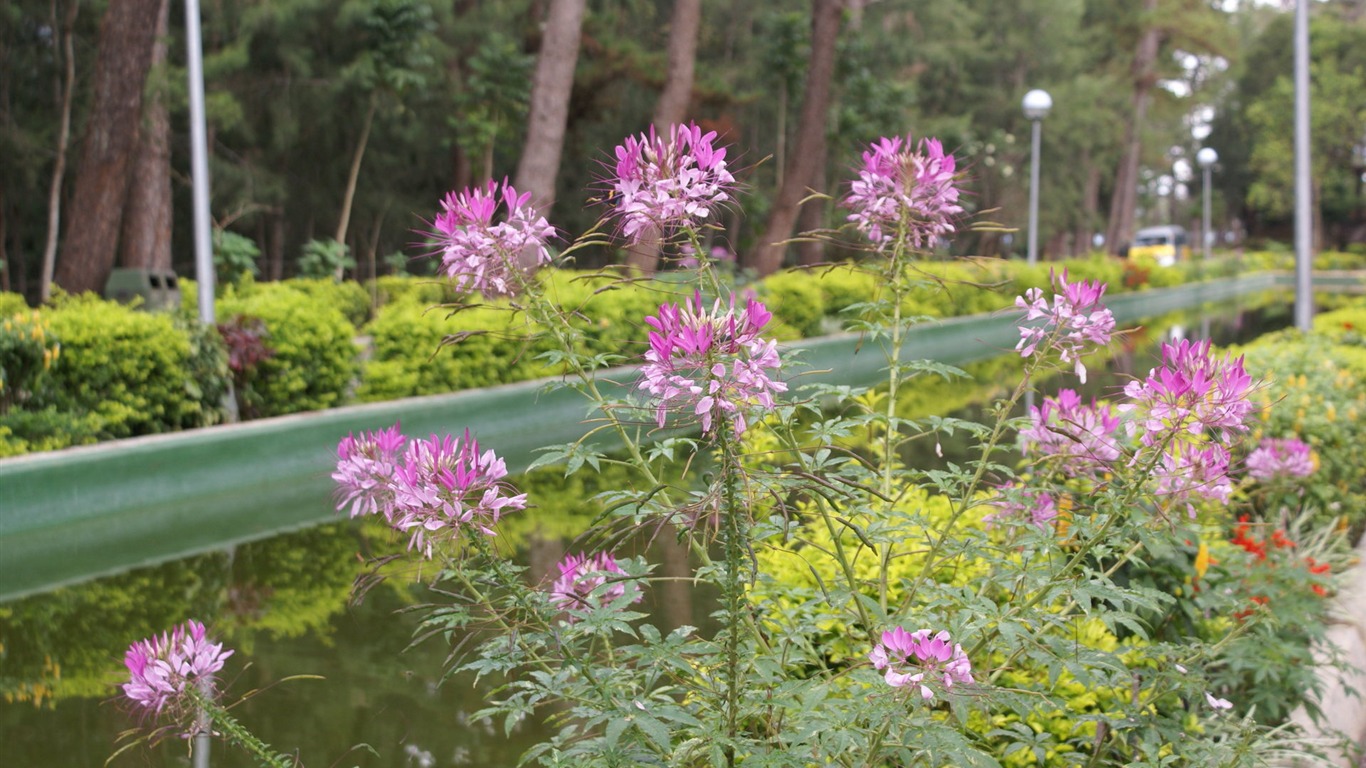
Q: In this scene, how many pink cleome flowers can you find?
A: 15